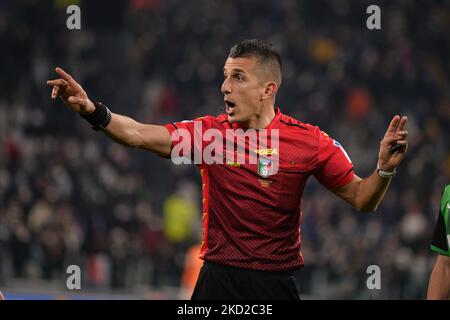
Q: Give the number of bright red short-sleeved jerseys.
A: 1